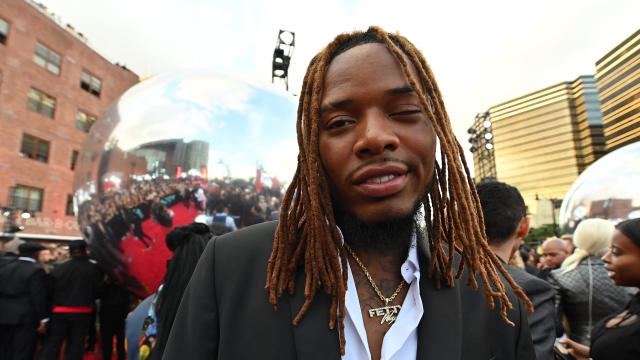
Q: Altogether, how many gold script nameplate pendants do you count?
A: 1